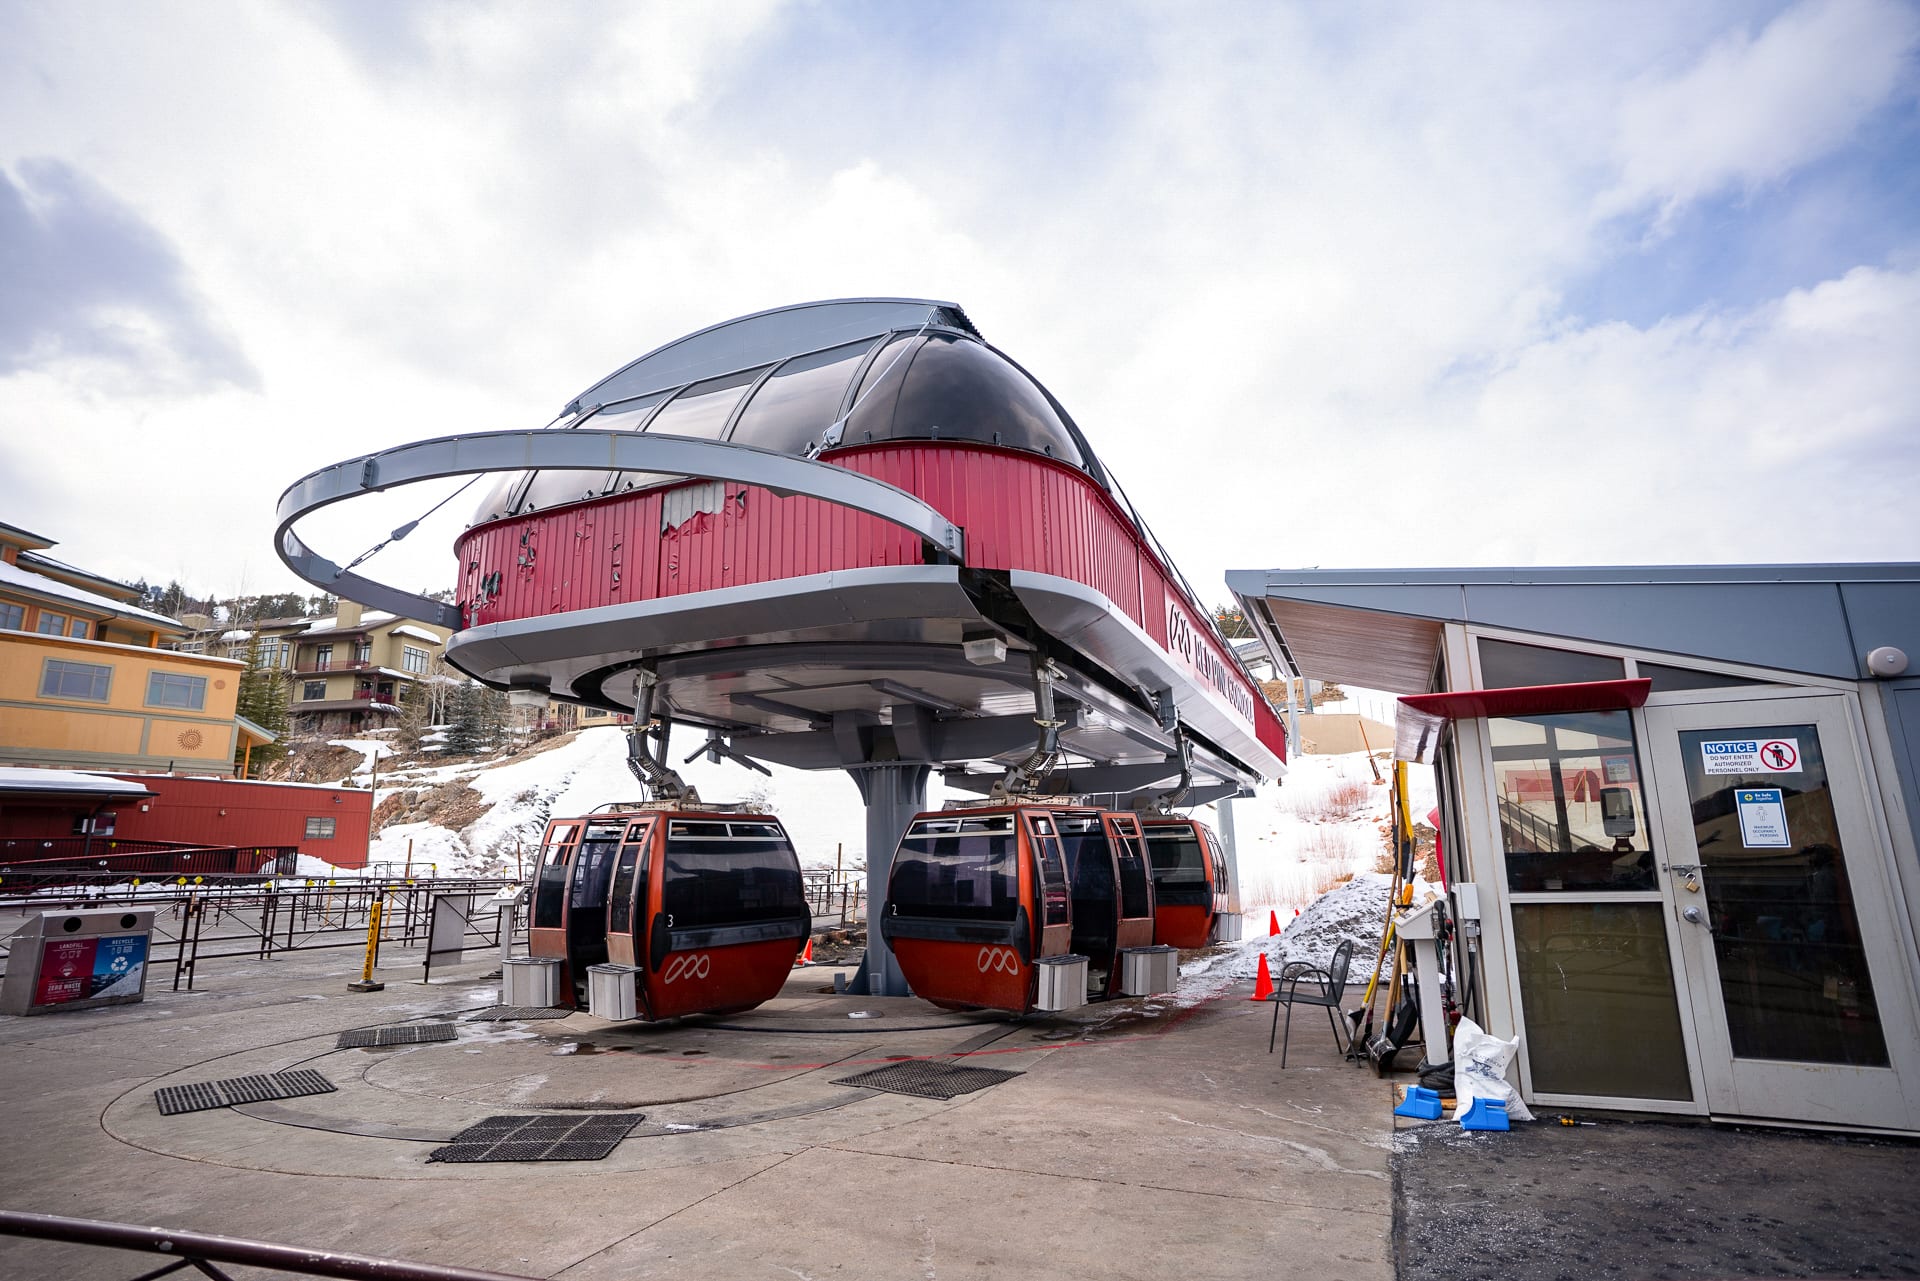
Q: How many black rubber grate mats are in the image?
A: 5